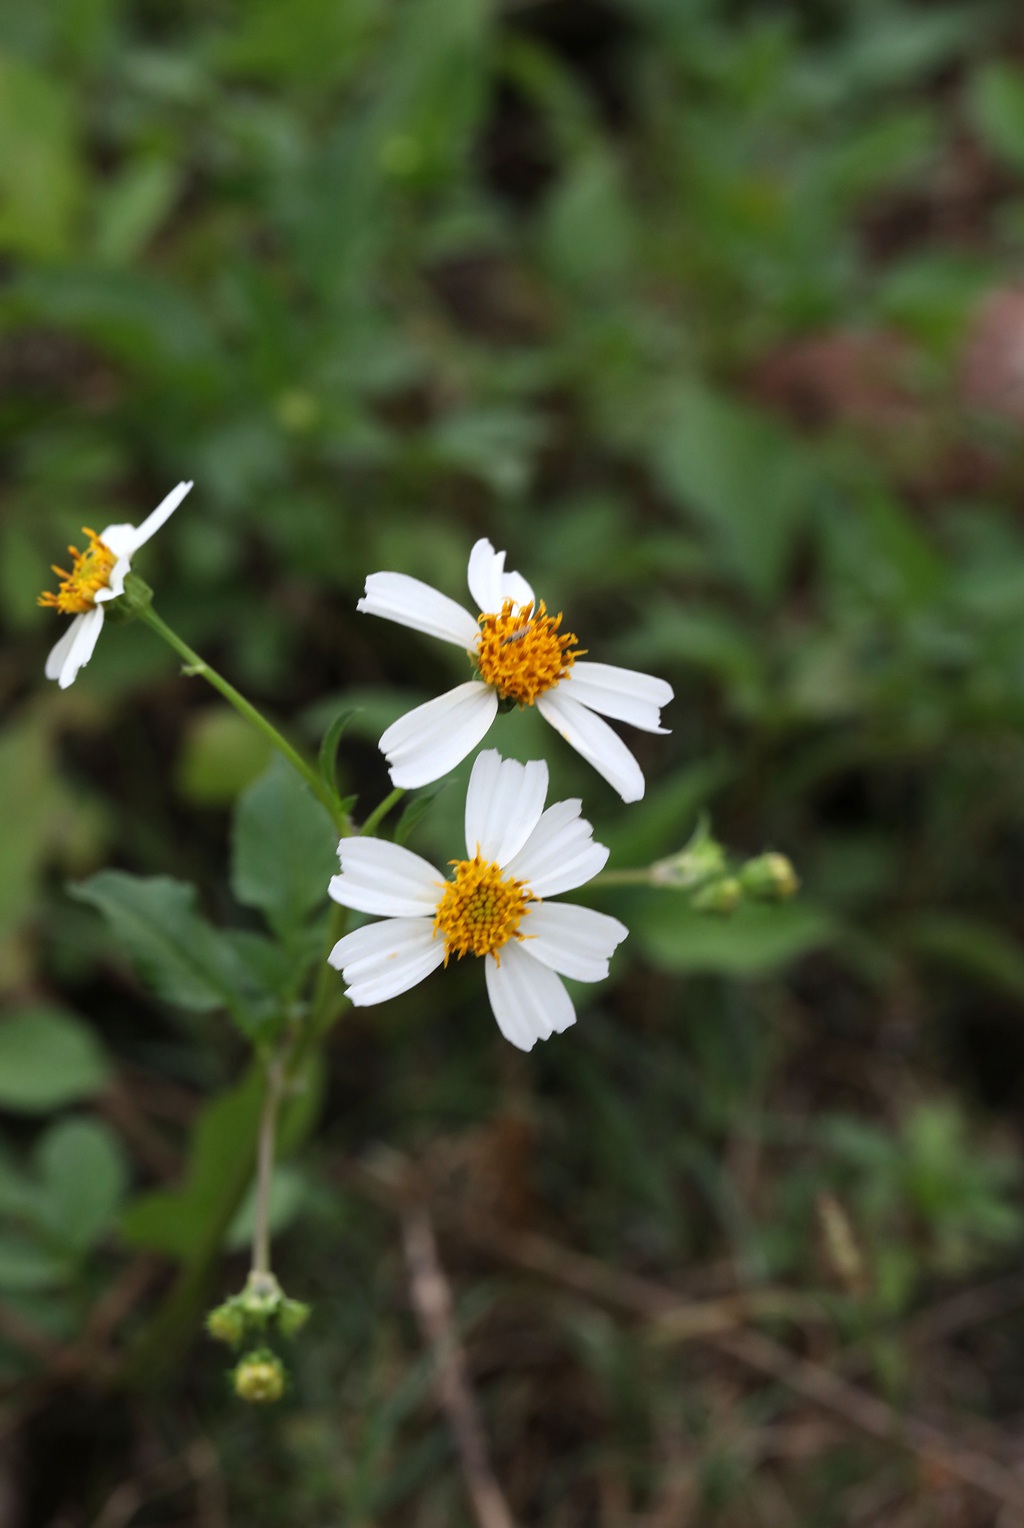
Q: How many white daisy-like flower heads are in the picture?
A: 3